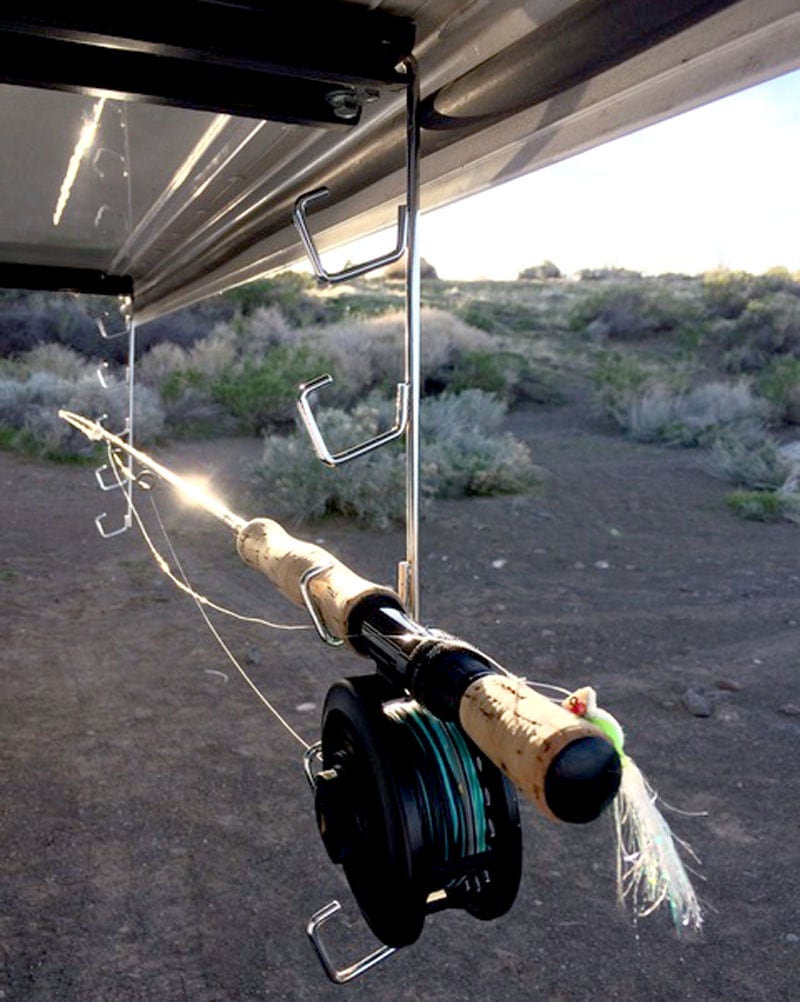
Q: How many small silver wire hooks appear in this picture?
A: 10